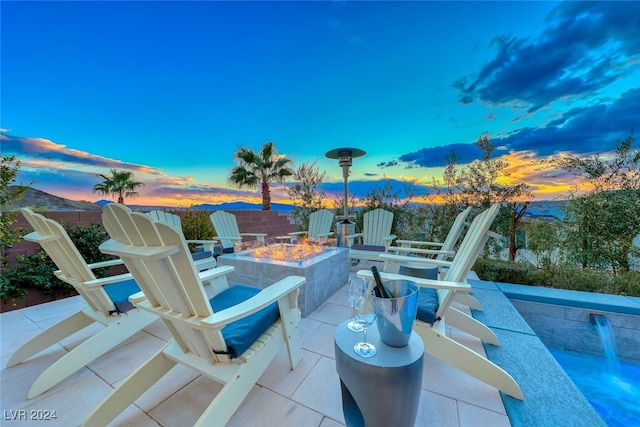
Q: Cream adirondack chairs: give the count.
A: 8